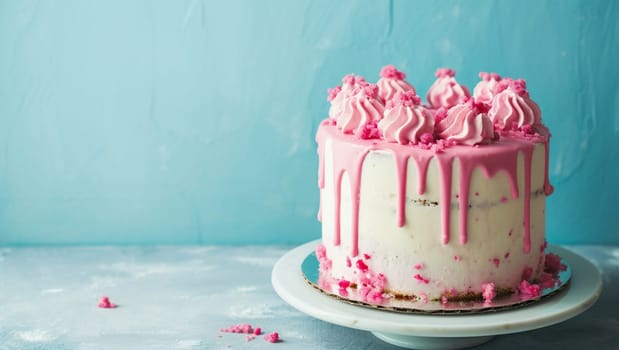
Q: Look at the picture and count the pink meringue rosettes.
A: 8